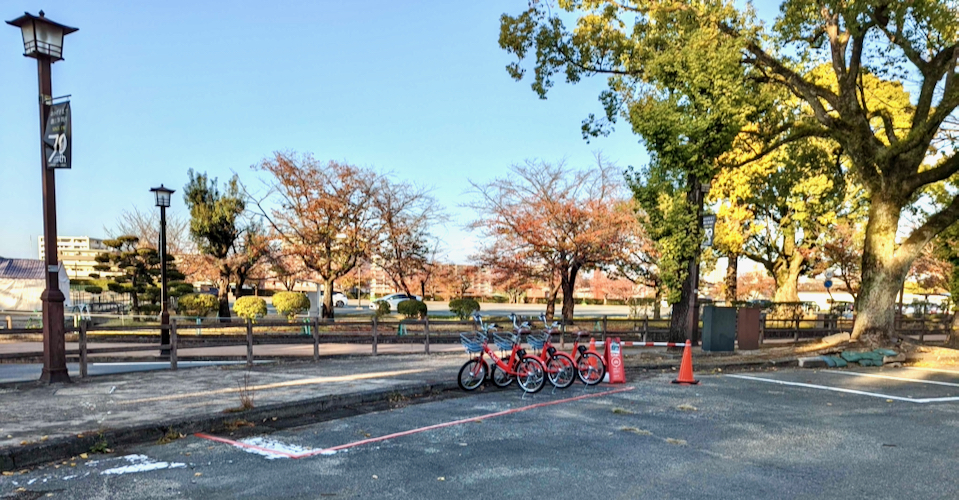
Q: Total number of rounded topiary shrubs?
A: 6